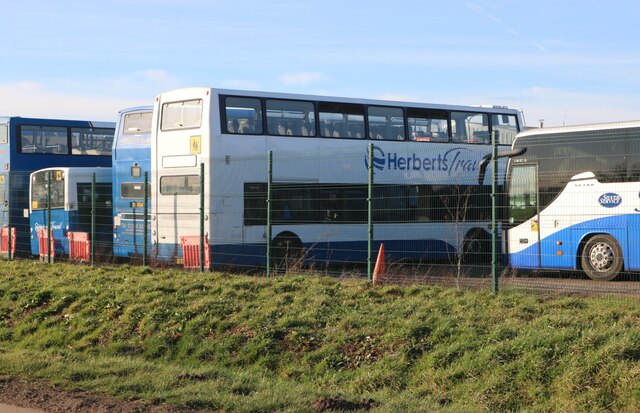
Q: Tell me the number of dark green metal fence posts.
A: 8